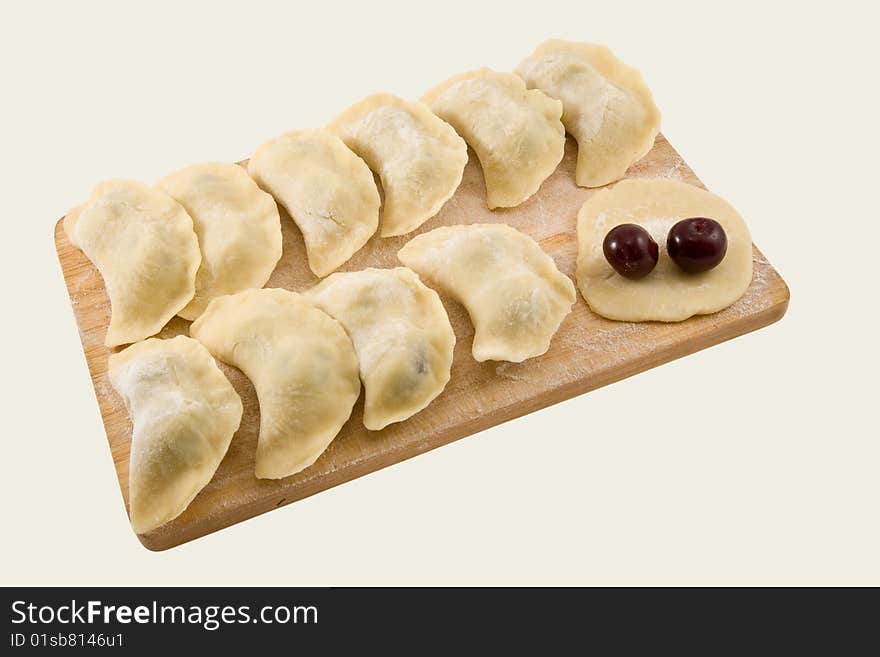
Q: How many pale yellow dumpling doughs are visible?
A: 11